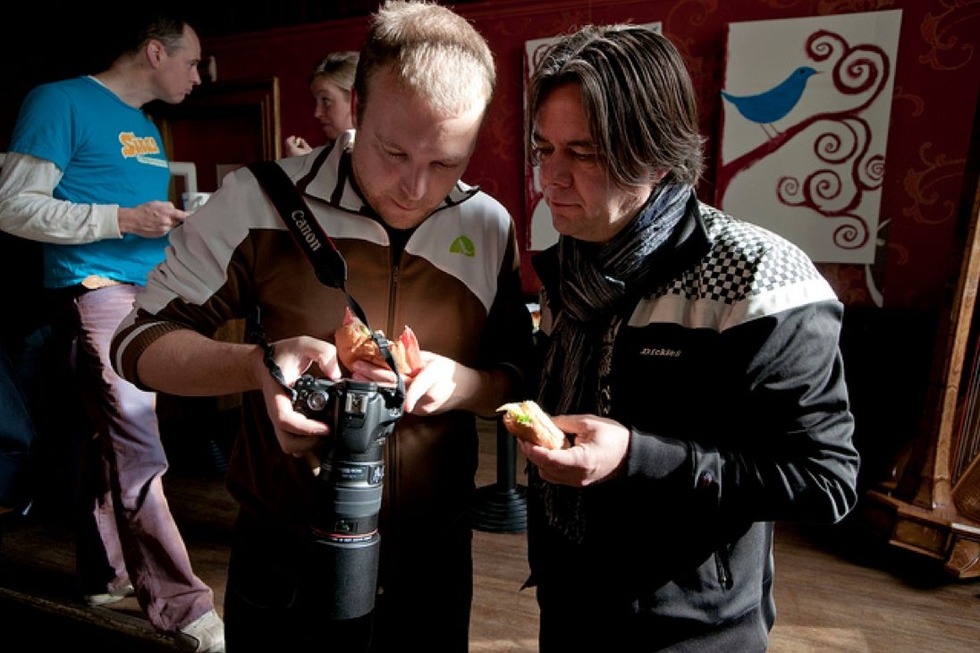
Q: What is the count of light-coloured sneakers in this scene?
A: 2